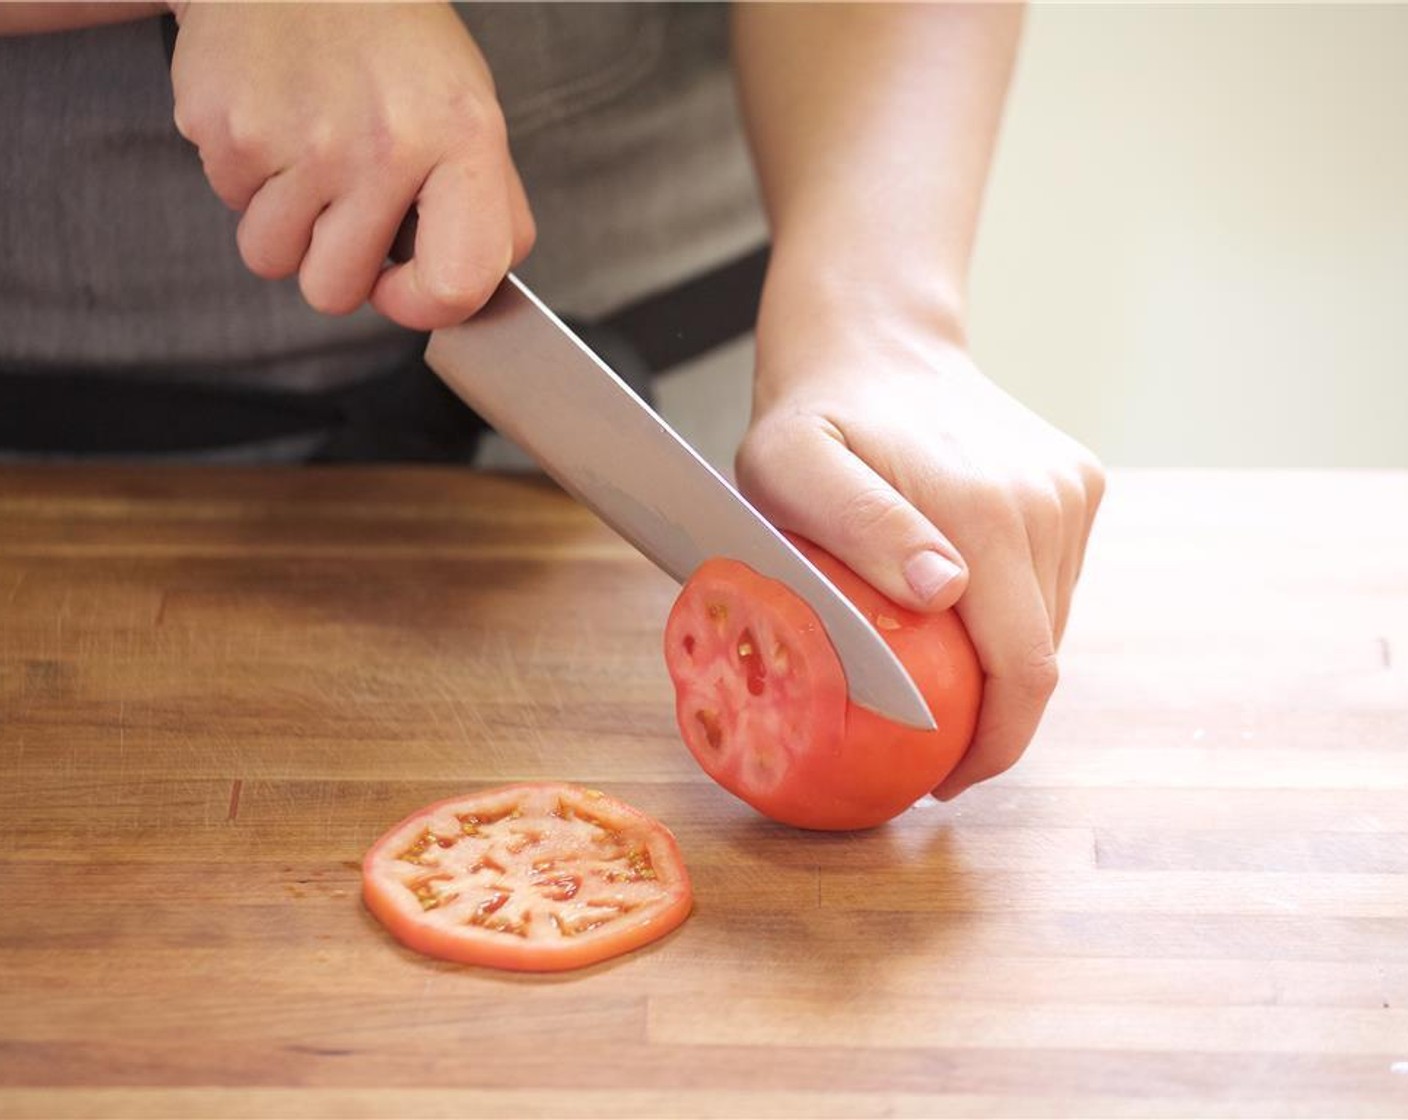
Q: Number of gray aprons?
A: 1